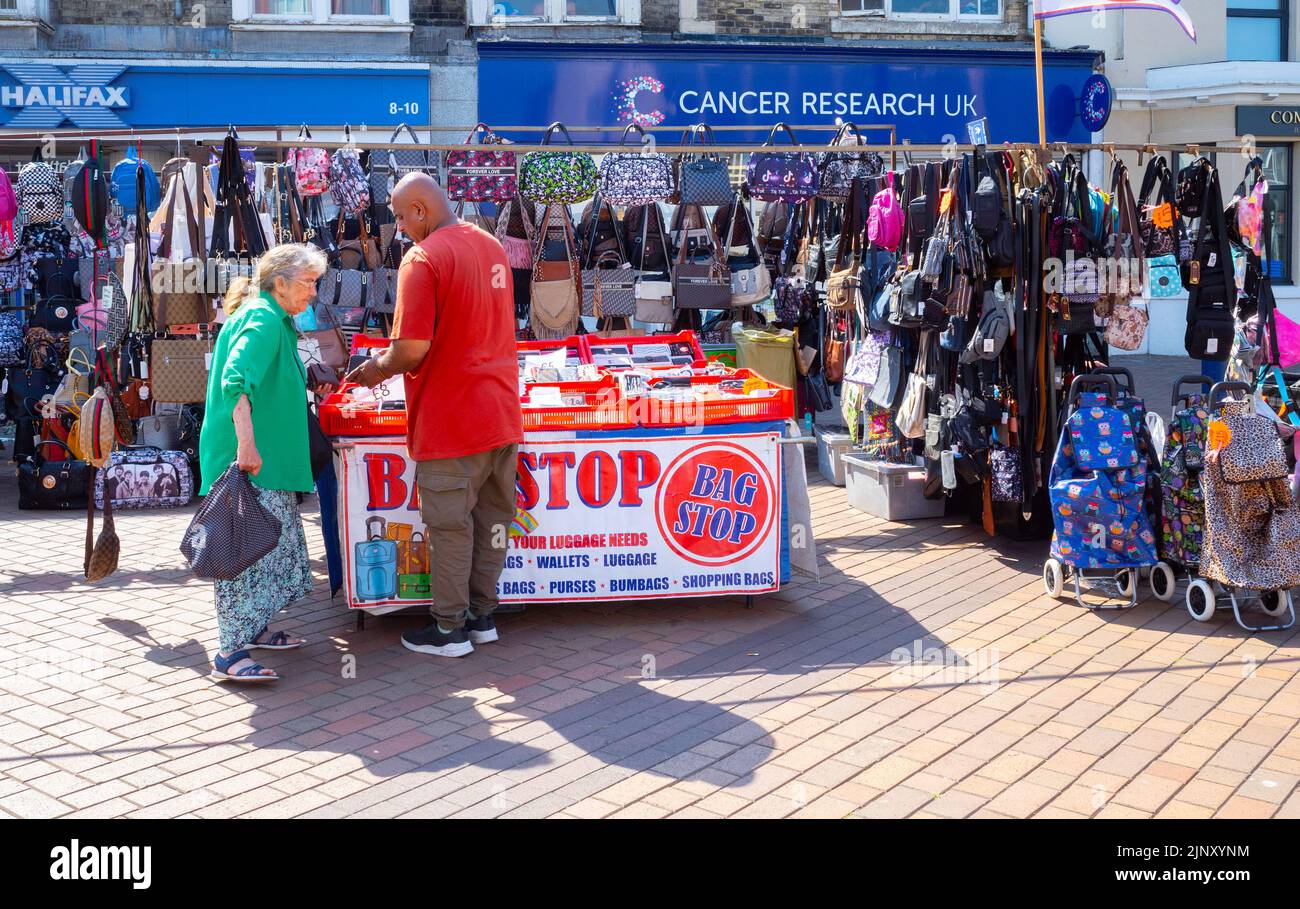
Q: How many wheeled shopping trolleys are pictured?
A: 4